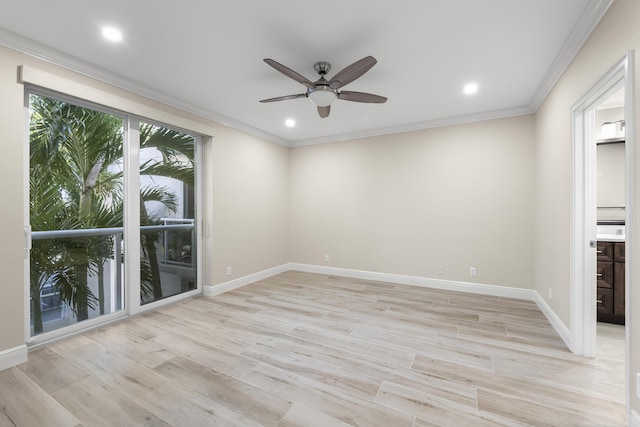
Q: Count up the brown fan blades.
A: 5